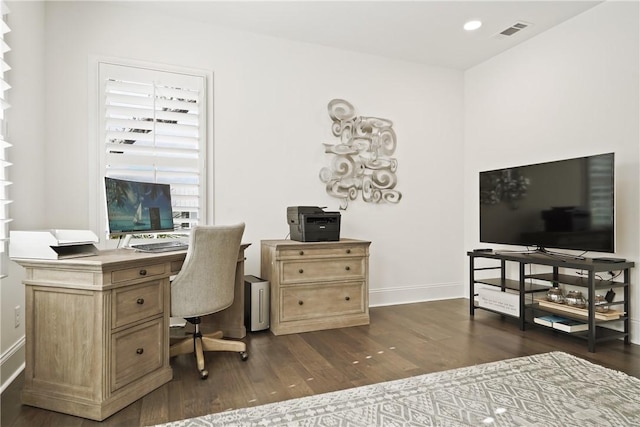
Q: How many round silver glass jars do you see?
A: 3